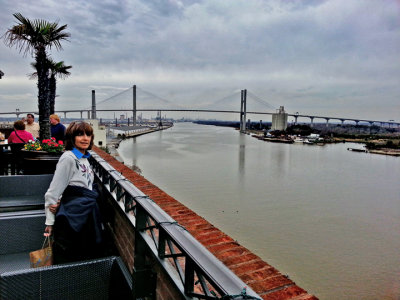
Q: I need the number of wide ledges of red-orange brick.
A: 1